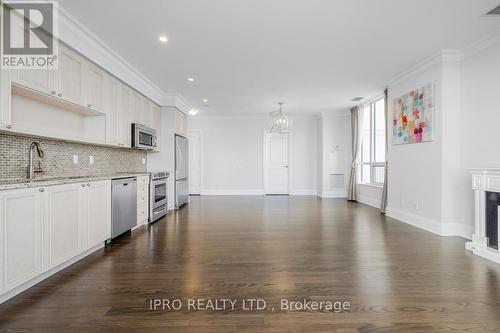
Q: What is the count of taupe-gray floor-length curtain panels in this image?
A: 2